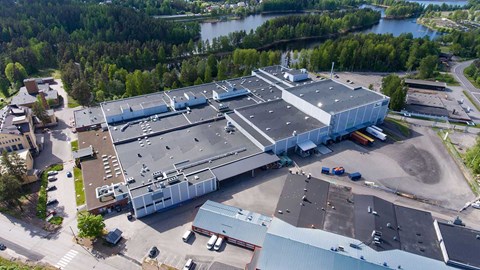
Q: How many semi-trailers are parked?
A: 4